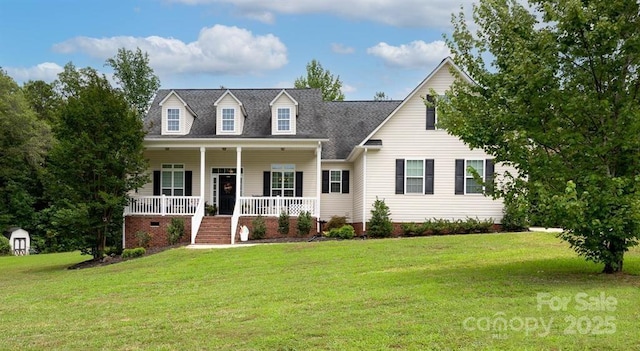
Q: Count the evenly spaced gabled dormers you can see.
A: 3